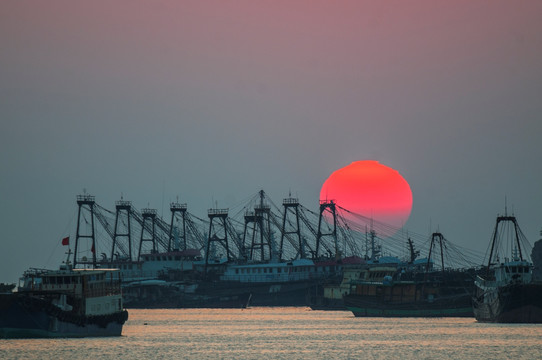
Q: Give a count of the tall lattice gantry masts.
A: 11